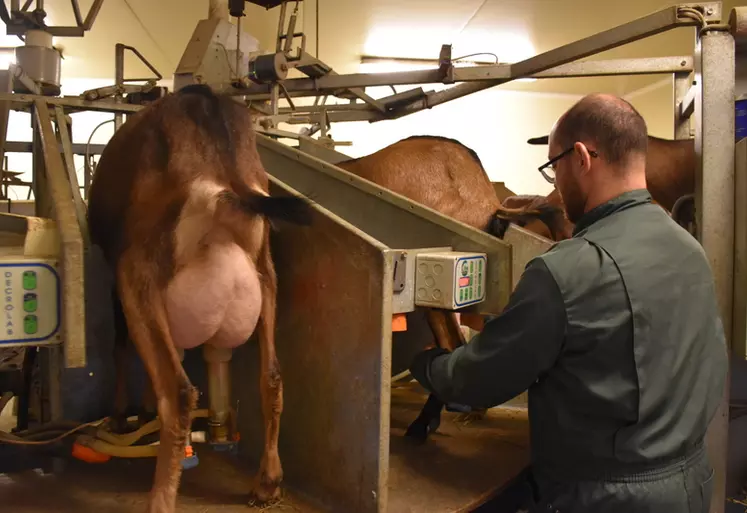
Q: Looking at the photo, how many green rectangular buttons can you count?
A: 11